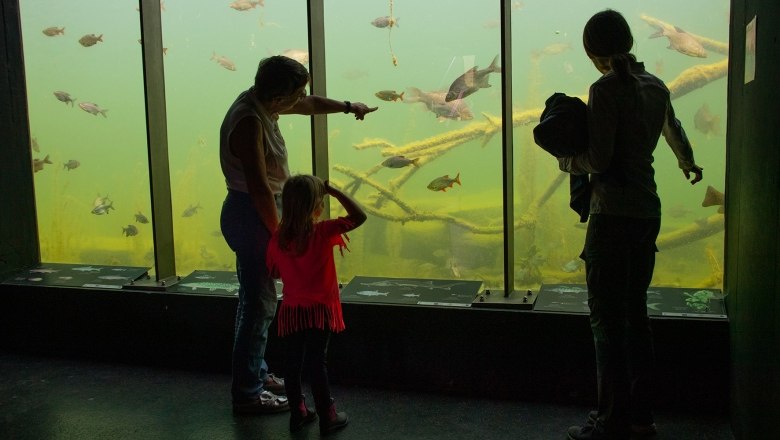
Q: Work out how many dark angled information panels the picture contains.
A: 4